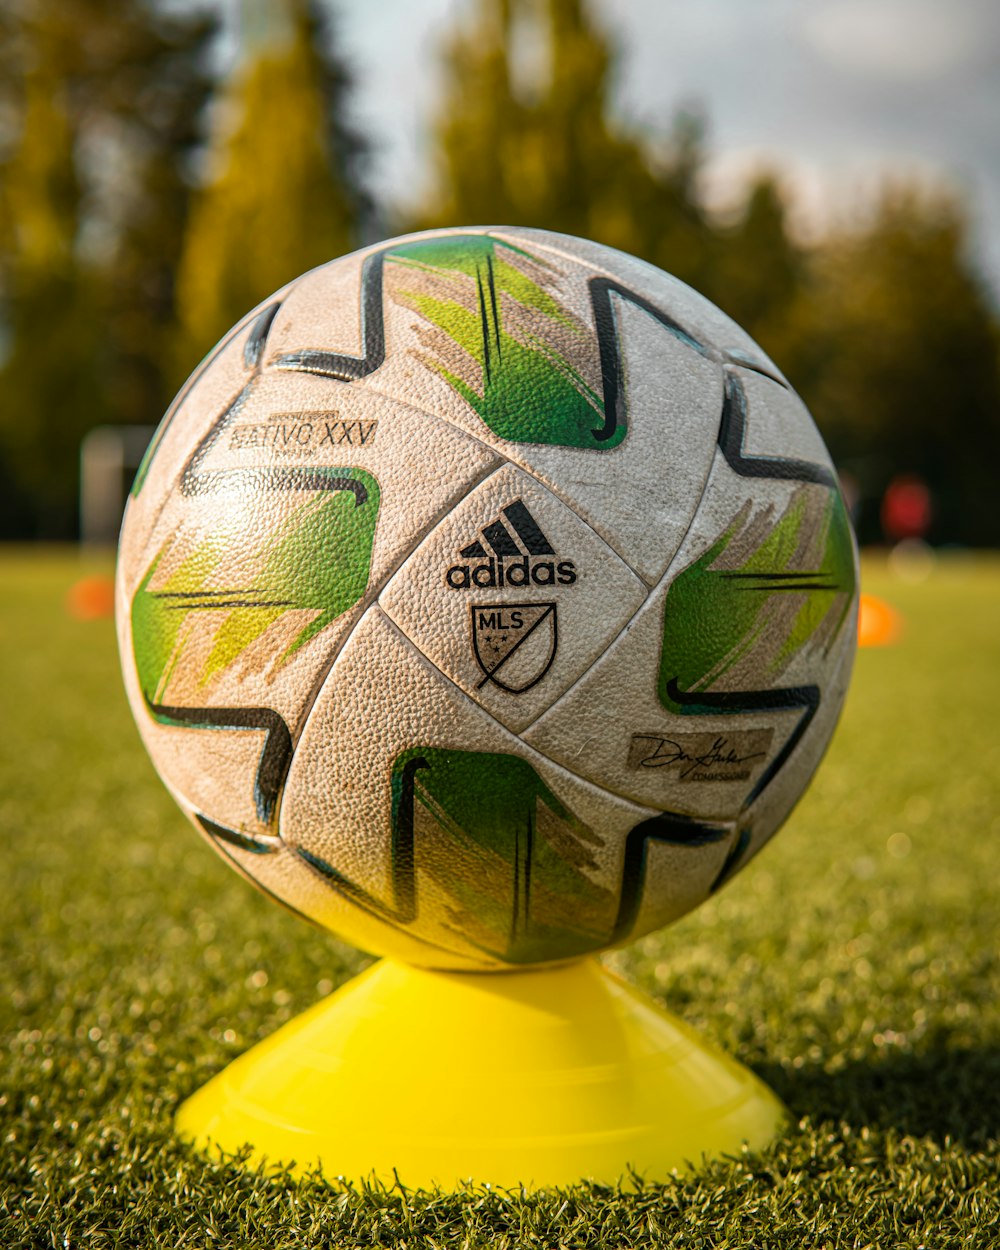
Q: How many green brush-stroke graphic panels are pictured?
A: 4